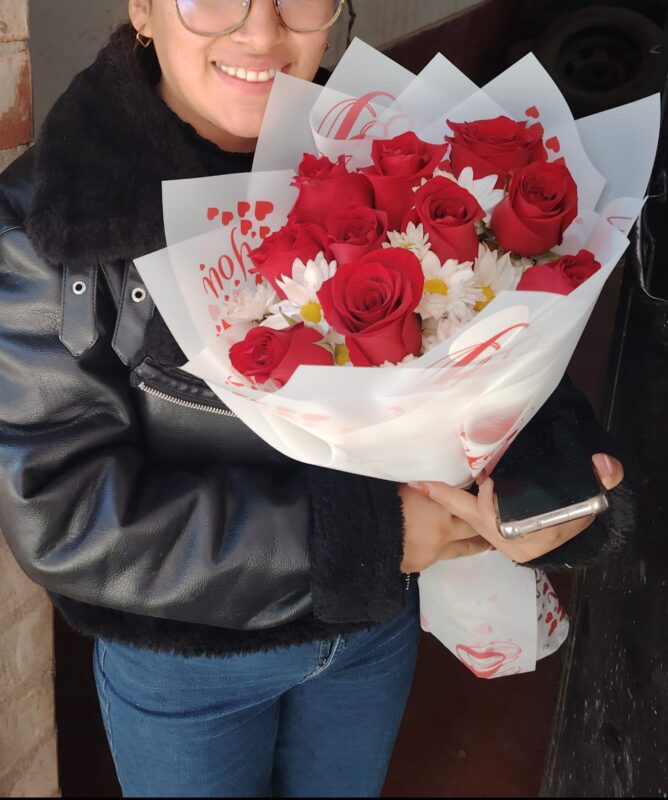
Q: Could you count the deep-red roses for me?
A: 10